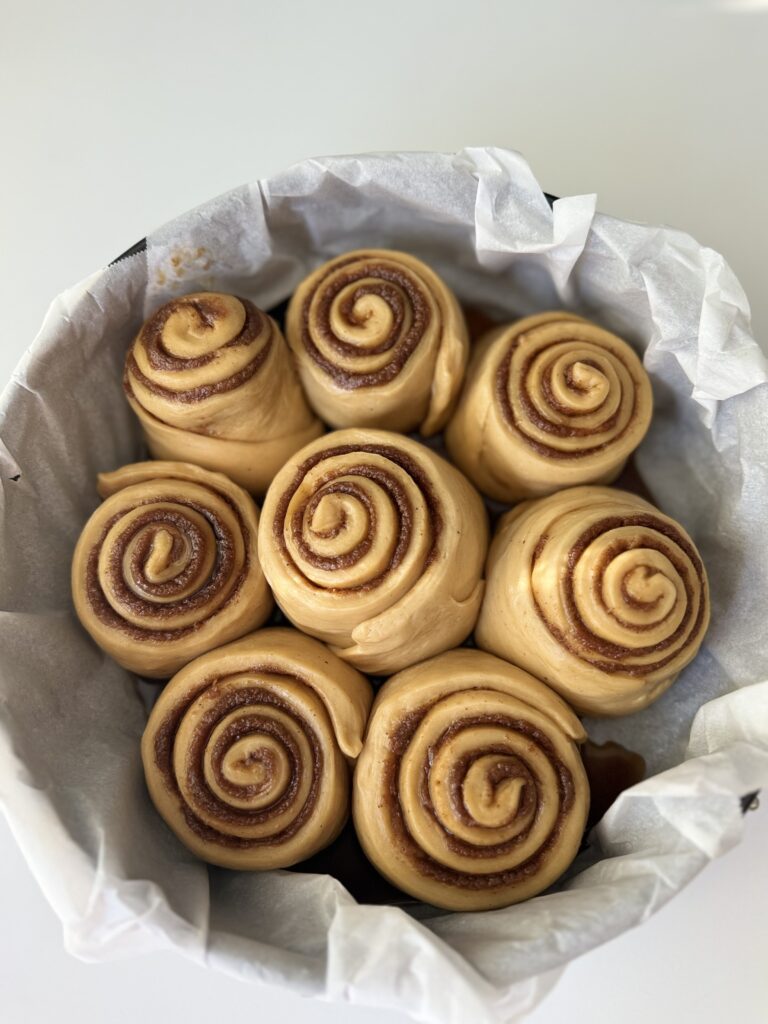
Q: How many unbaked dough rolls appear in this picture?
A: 8